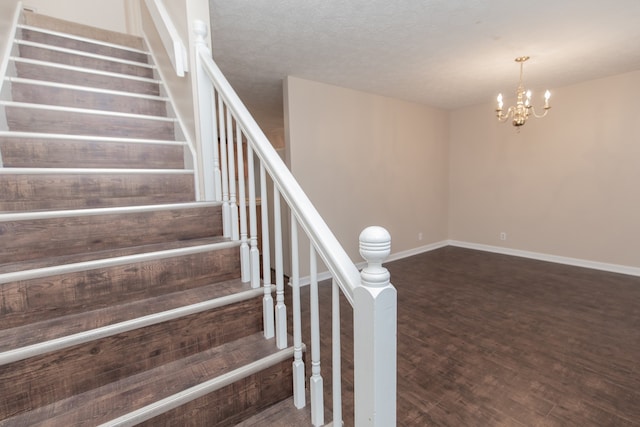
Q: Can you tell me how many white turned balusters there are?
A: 10